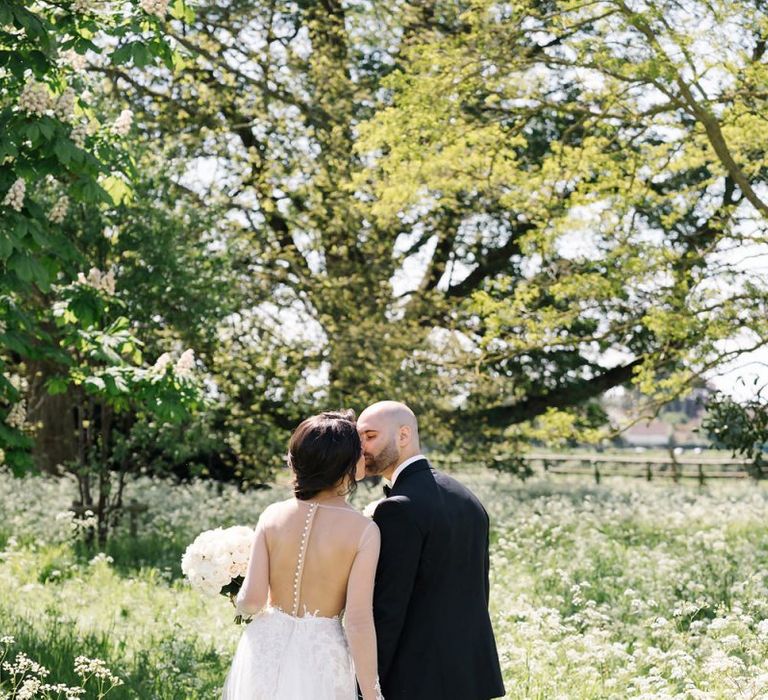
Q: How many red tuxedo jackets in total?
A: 0